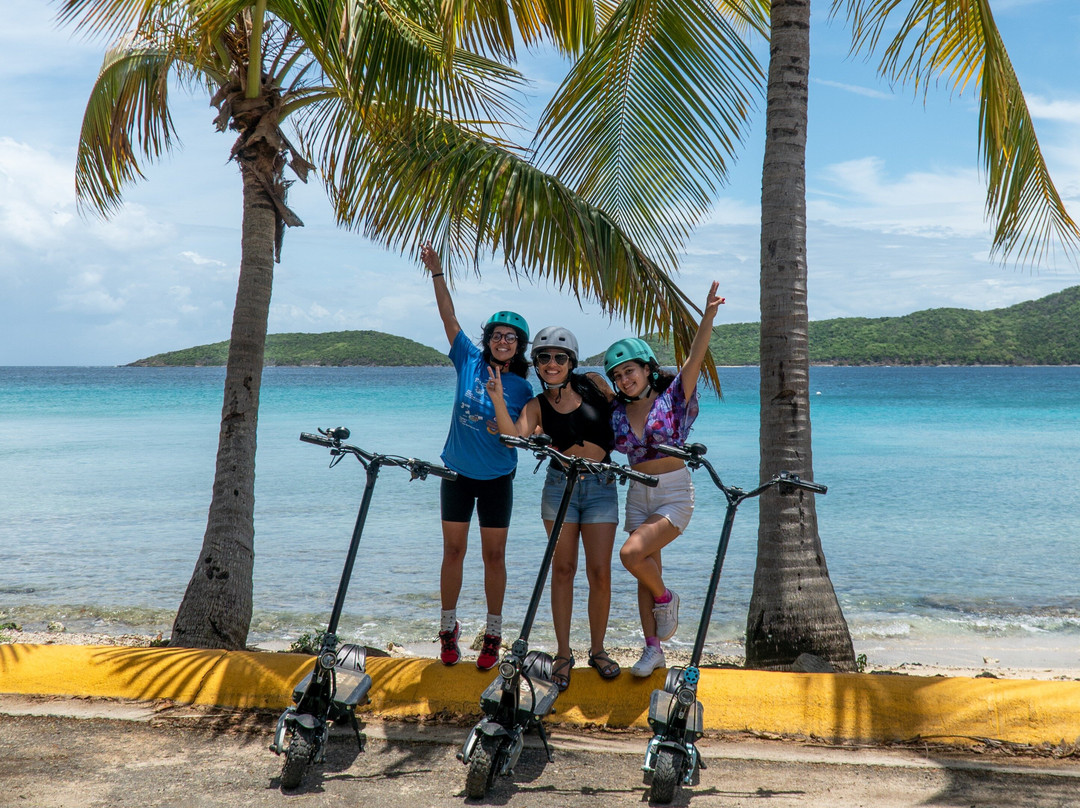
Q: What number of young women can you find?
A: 3